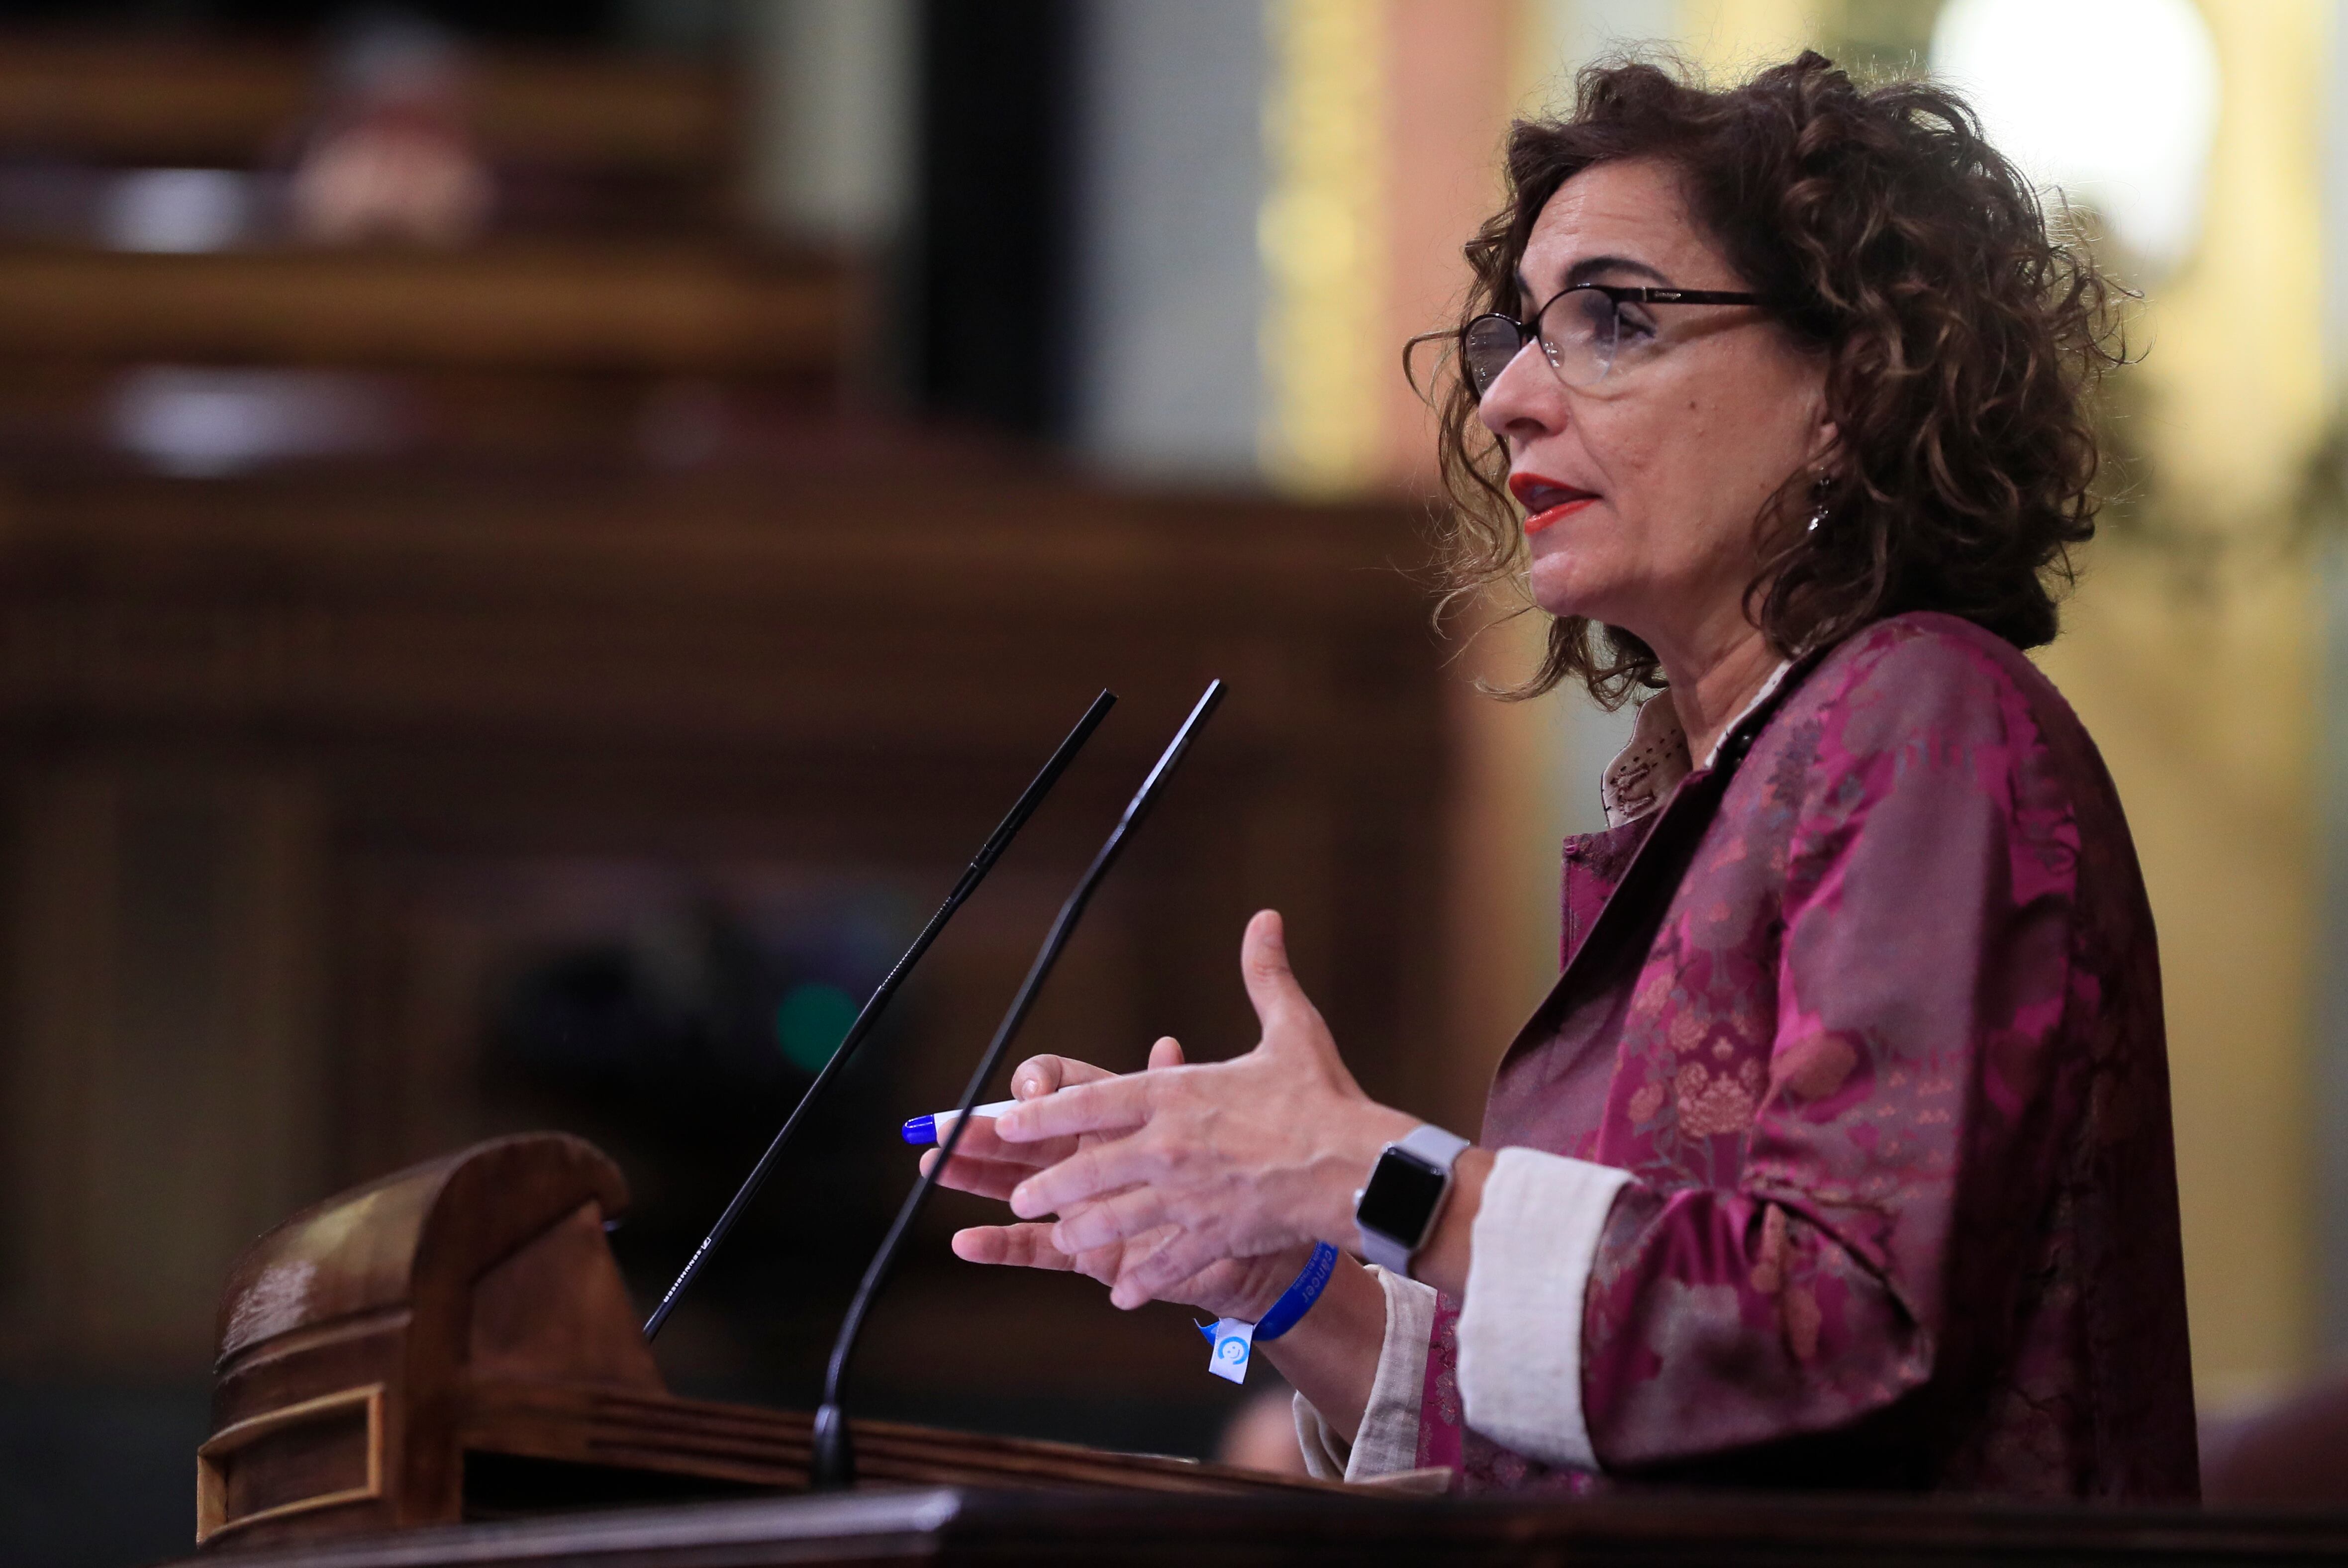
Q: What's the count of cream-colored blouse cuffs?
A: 2